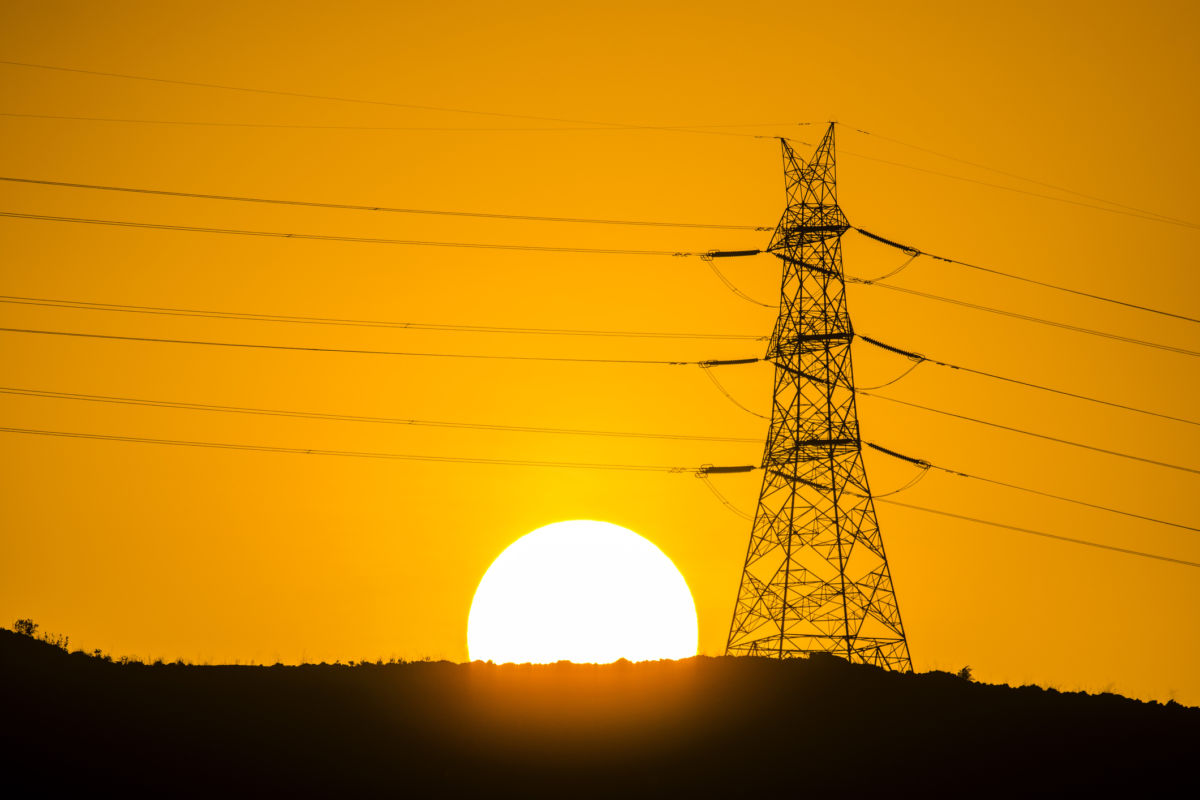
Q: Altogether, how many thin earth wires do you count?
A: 2